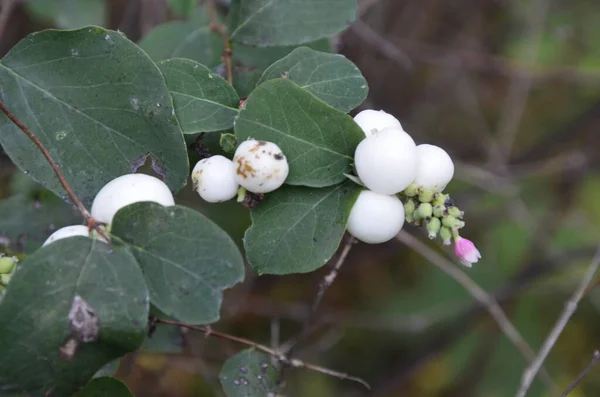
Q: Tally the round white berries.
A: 8